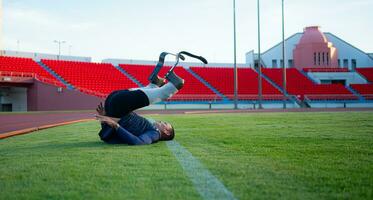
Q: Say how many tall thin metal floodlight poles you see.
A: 3